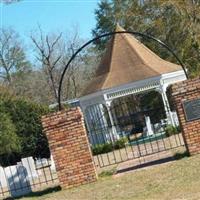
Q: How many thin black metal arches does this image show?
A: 1